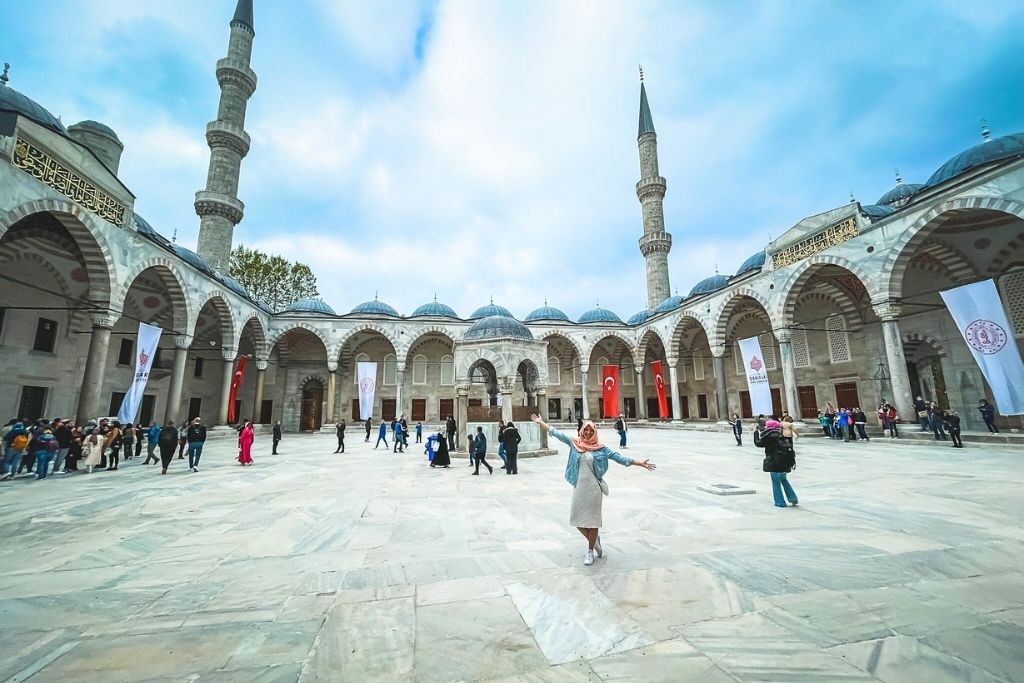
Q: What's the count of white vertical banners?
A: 4